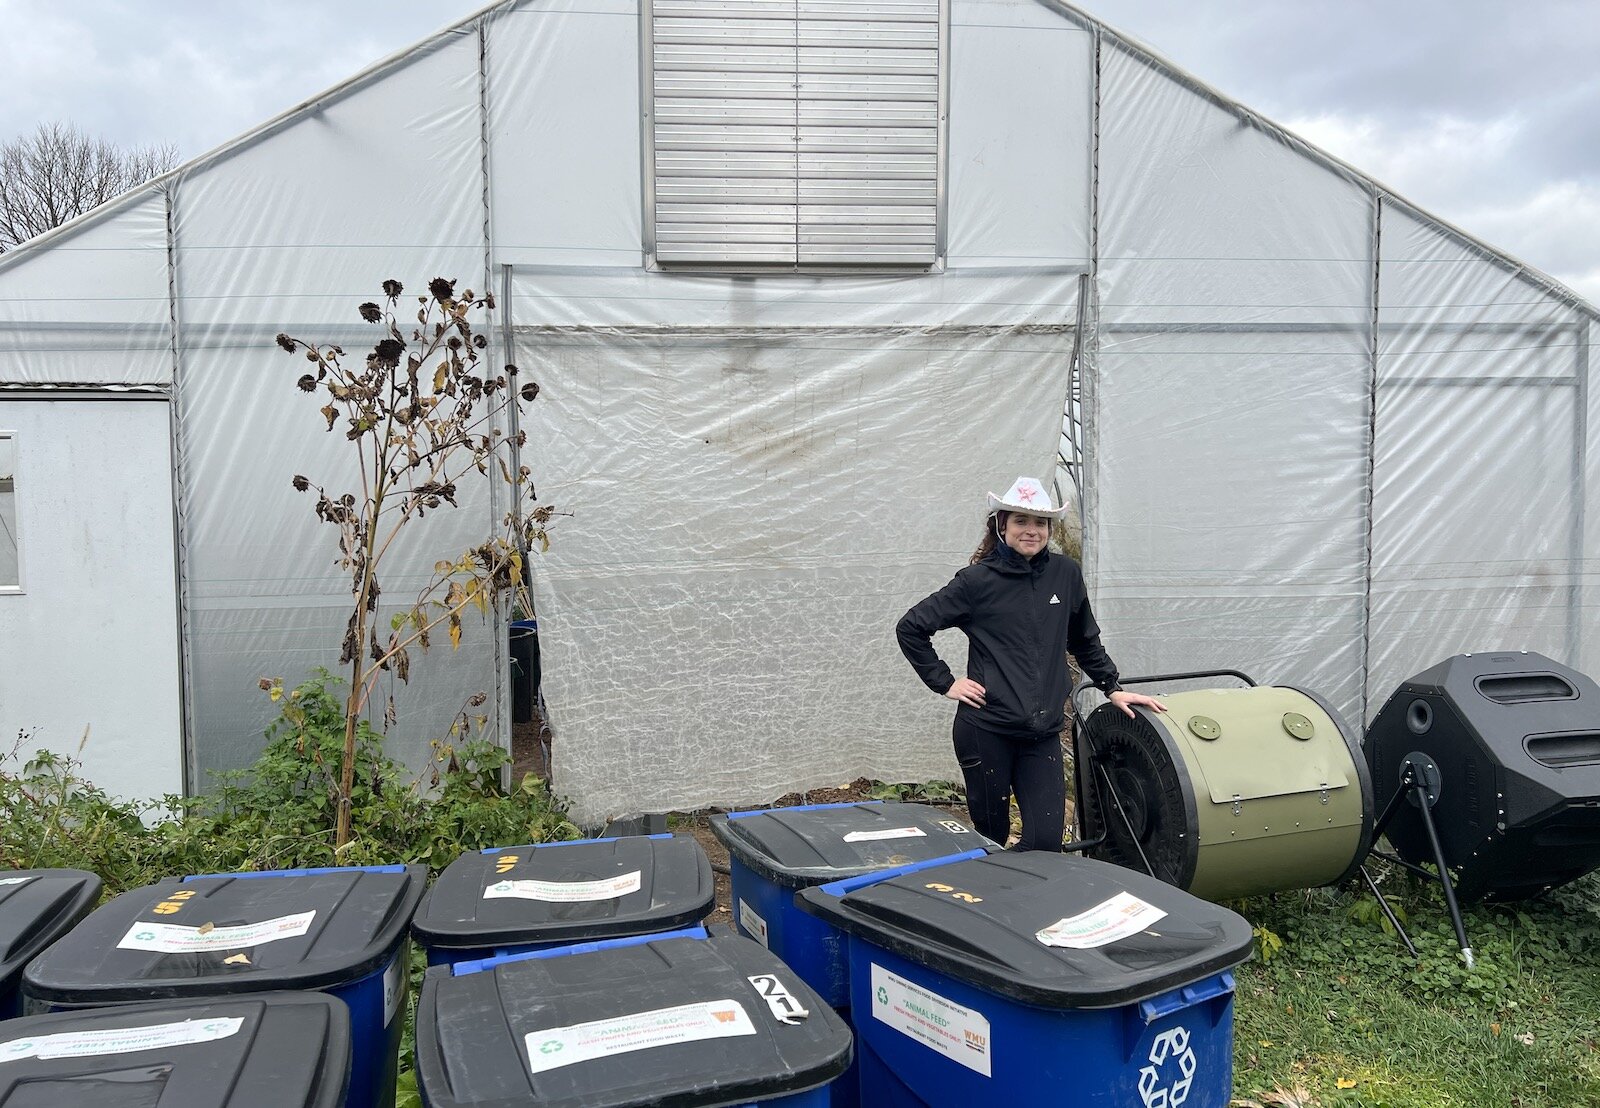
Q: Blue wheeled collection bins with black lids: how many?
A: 7